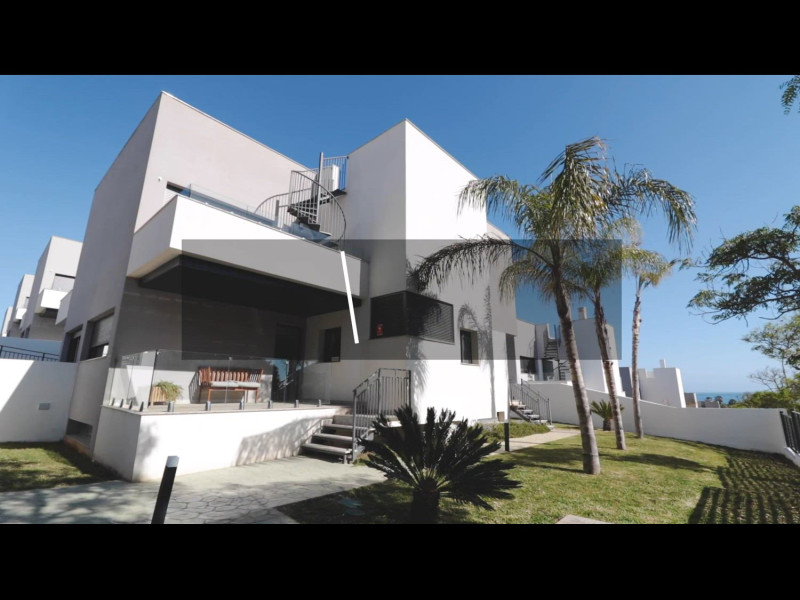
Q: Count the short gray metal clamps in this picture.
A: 10